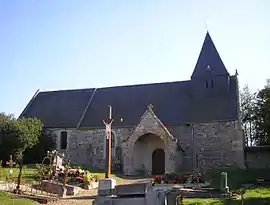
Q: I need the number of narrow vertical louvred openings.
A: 2